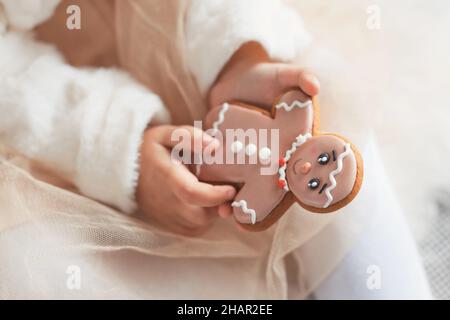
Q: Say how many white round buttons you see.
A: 3